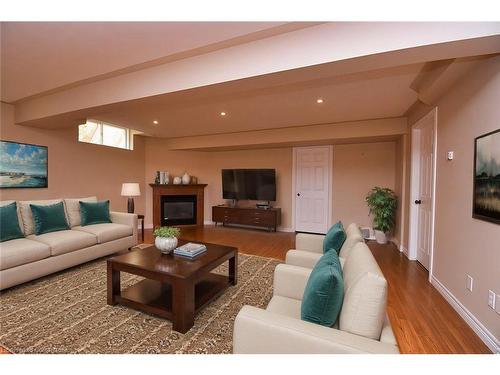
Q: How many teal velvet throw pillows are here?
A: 5